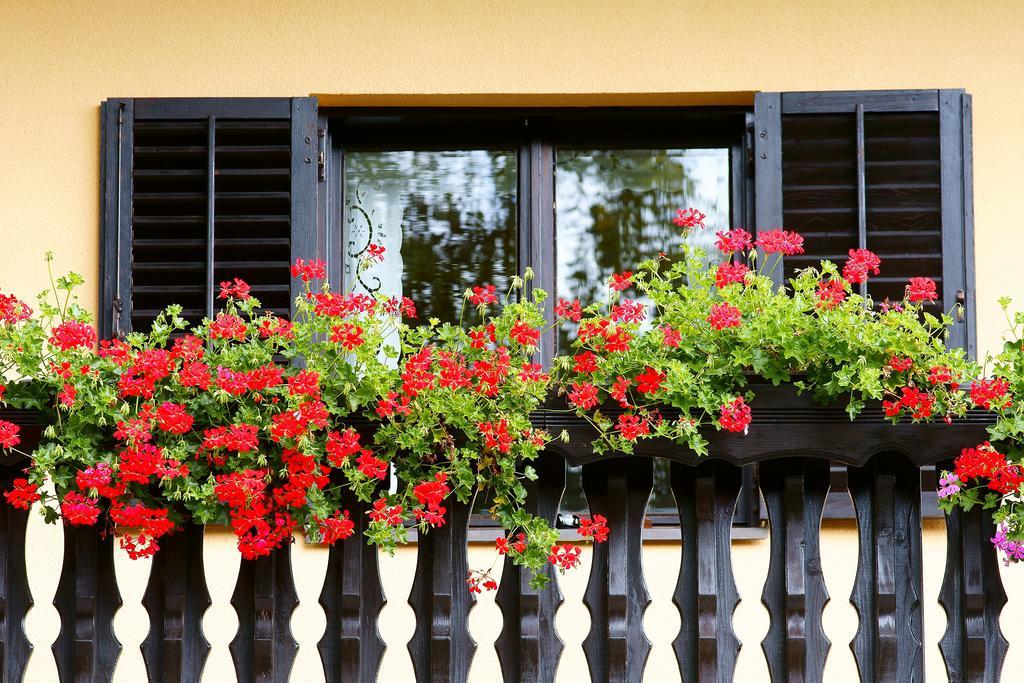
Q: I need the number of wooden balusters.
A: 12